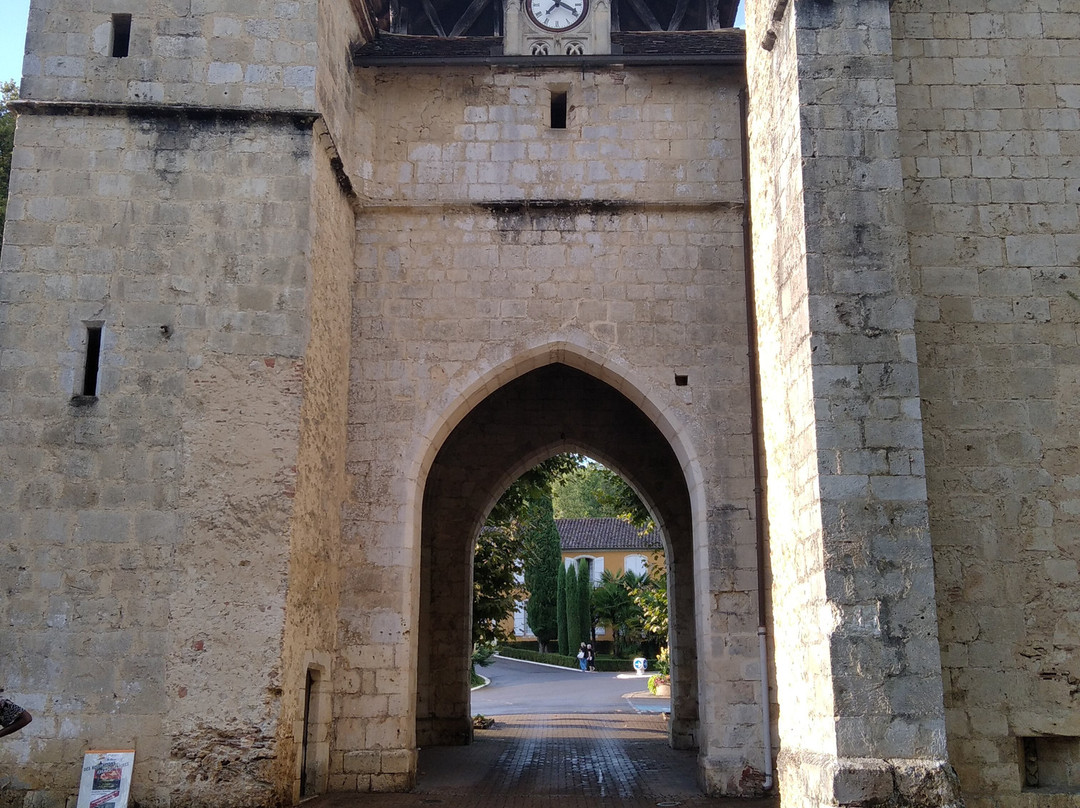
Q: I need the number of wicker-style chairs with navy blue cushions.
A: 0